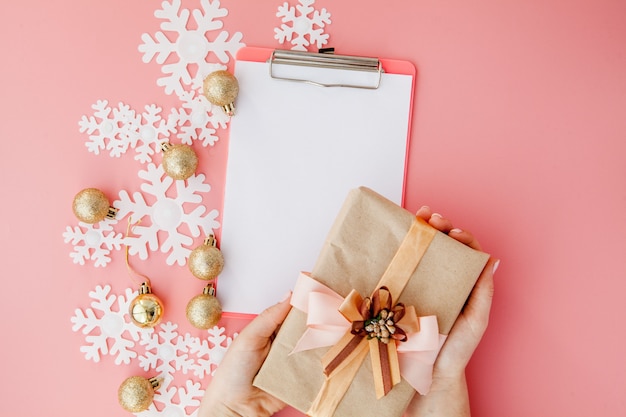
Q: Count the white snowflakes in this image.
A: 11